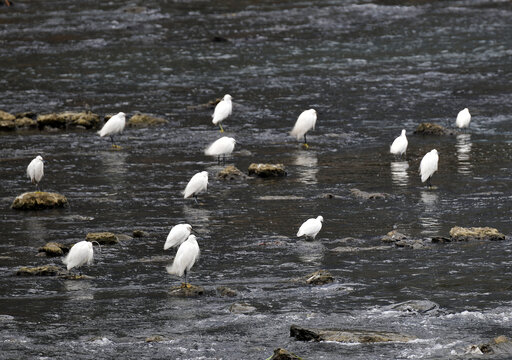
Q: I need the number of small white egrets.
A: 13